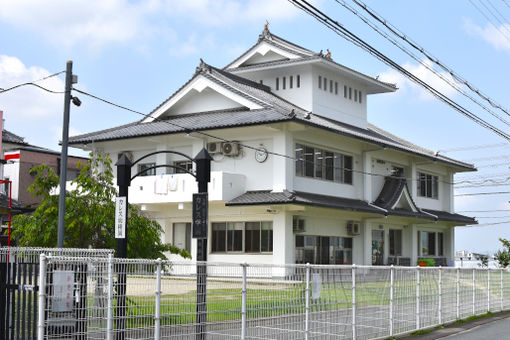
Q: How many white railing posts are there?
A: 13